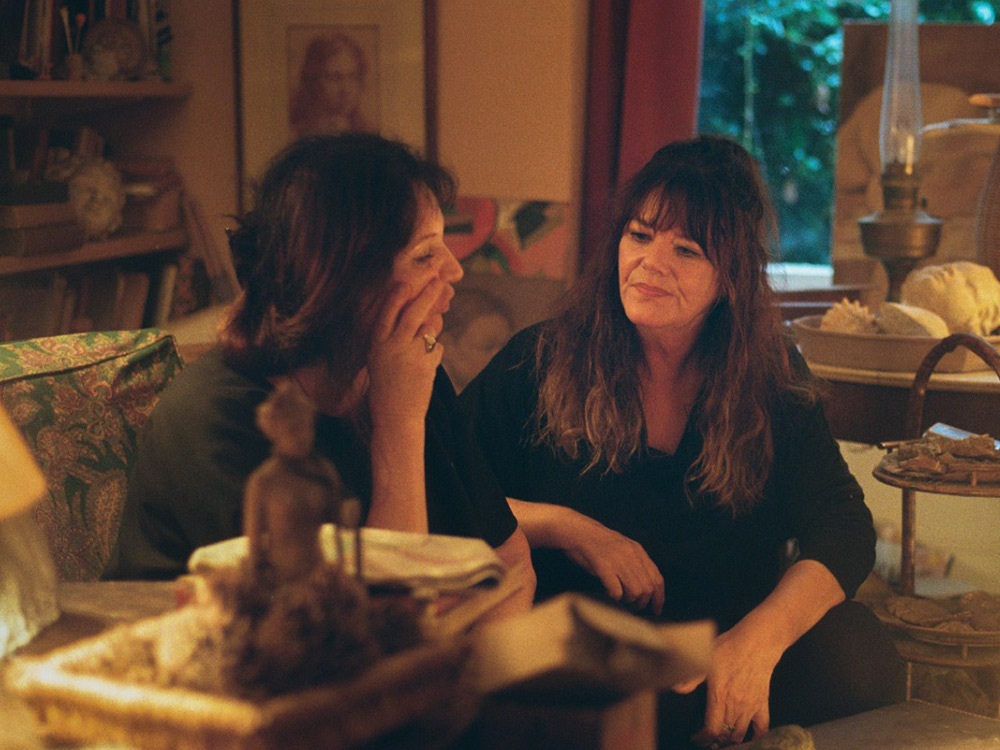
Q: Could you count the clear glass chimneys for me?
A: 1